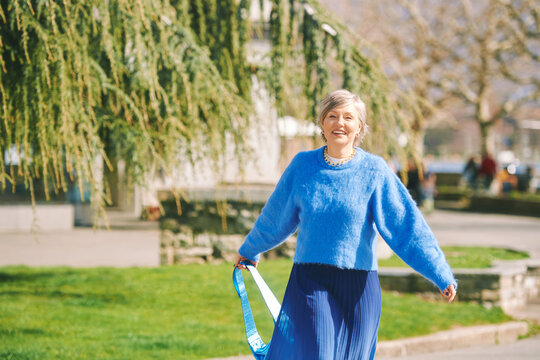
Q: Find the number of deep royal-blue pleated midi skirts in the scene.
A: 1